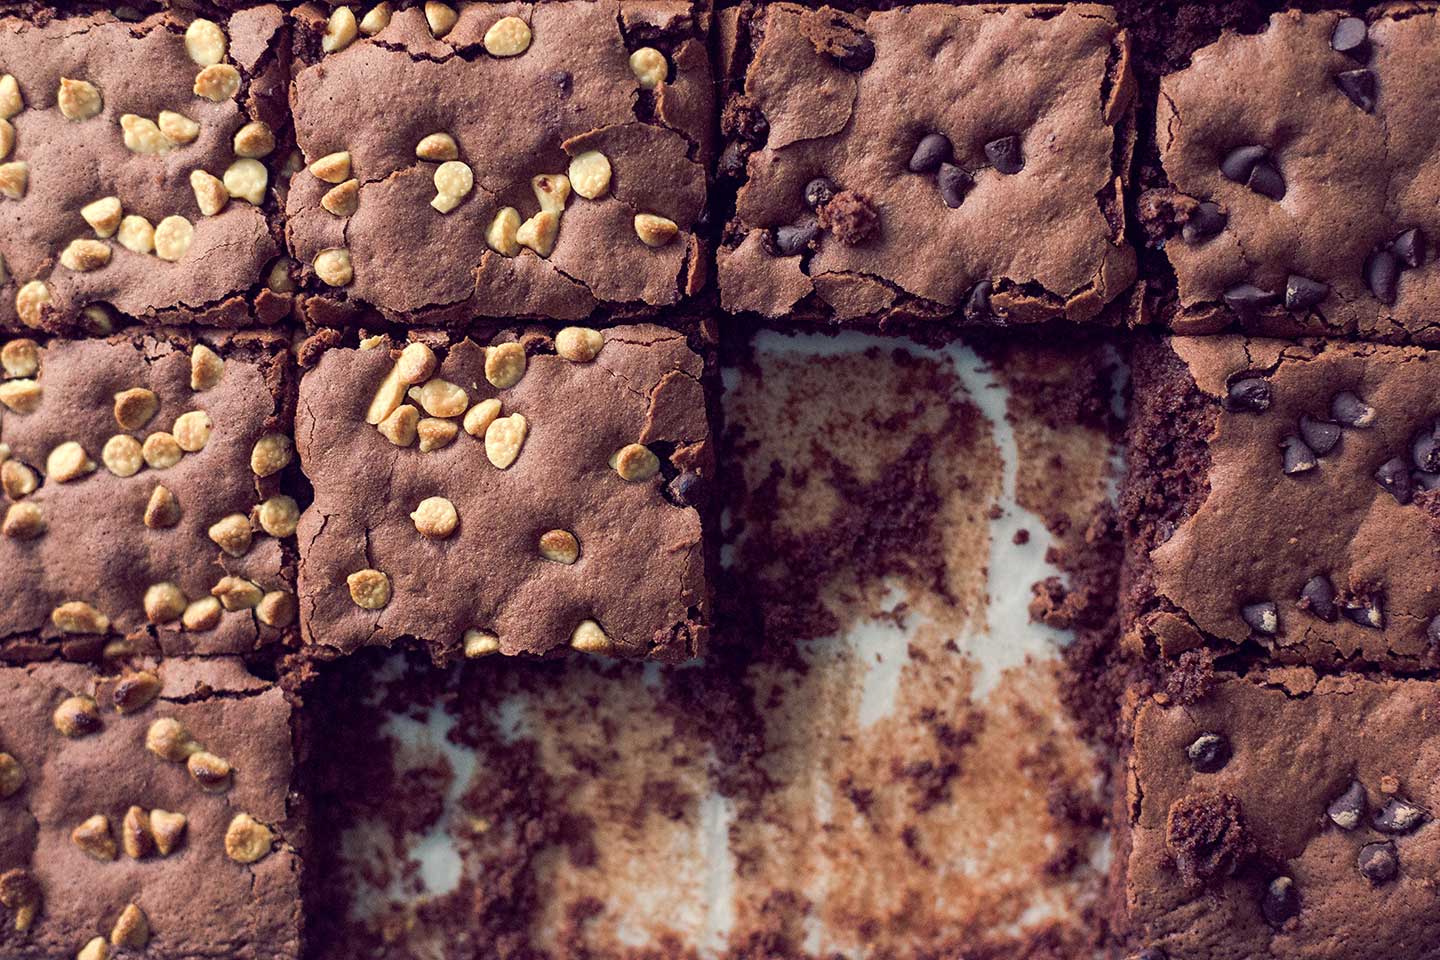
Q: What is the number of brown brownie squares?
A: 9